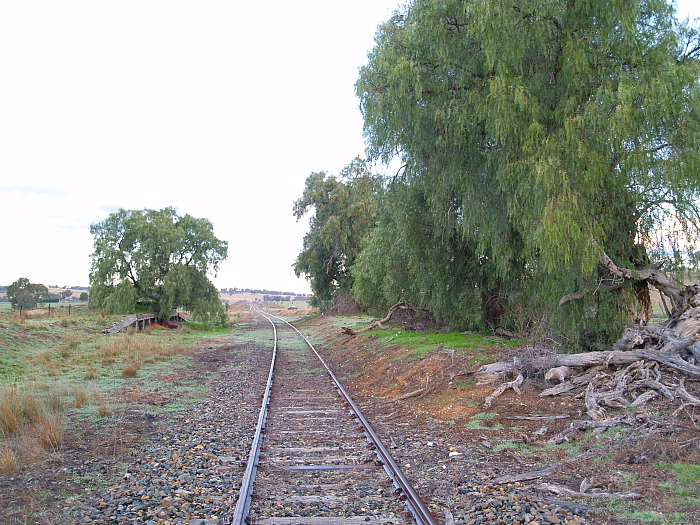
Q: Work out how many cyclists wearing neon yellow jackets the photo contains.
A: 0